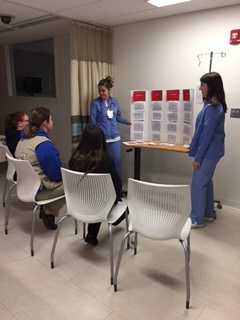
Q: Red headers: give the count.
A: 4